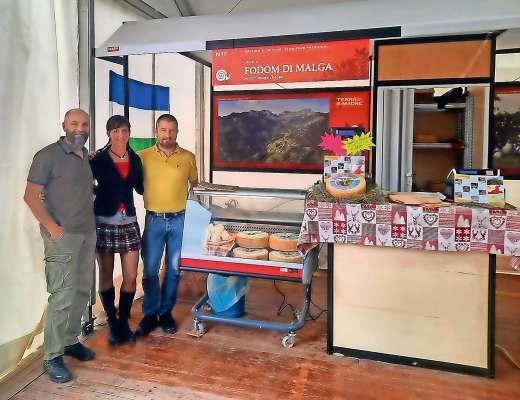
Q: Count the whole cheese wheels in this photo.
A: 5